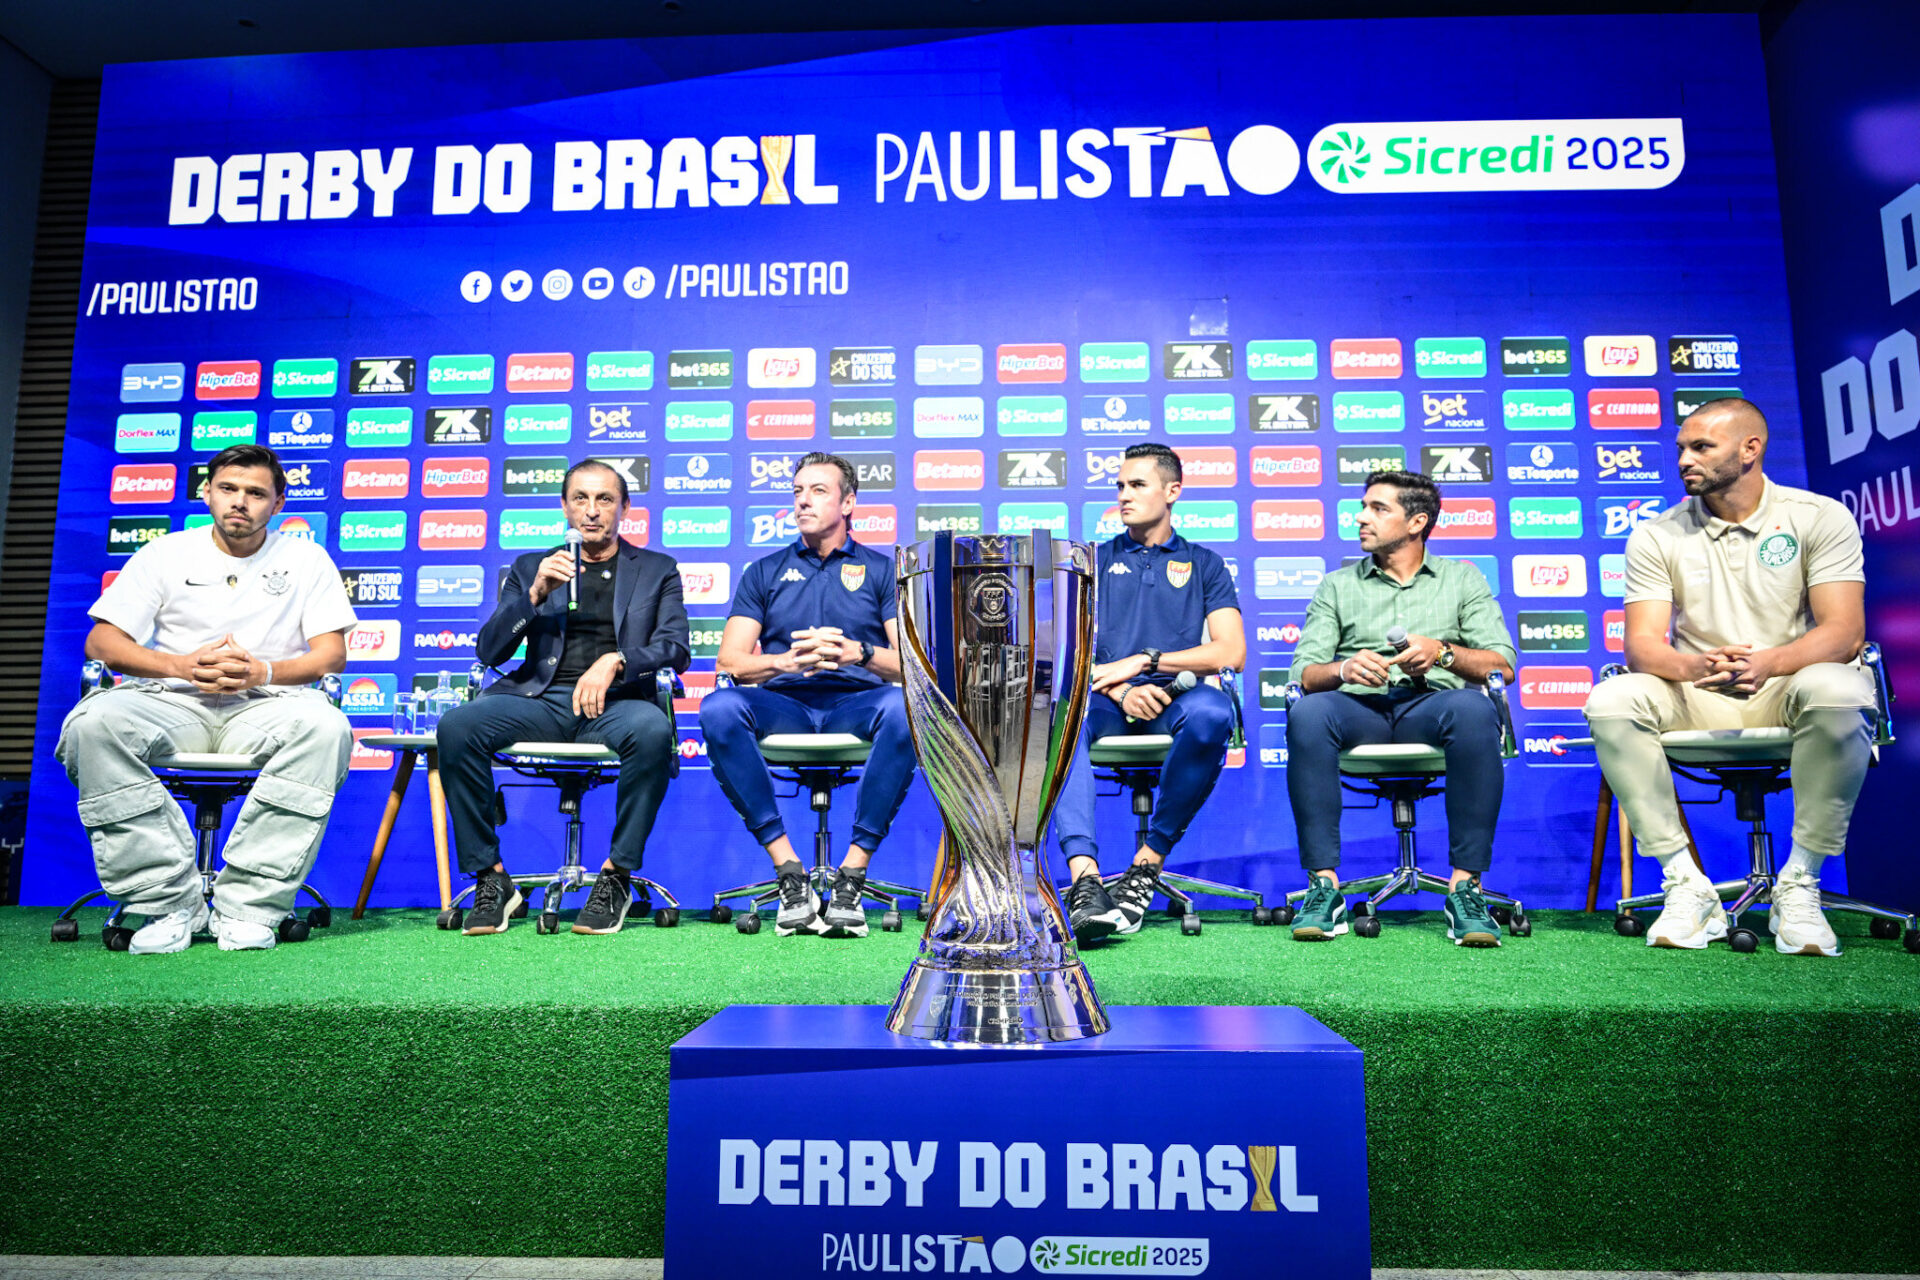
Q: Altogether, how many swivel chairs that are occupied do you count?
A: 6